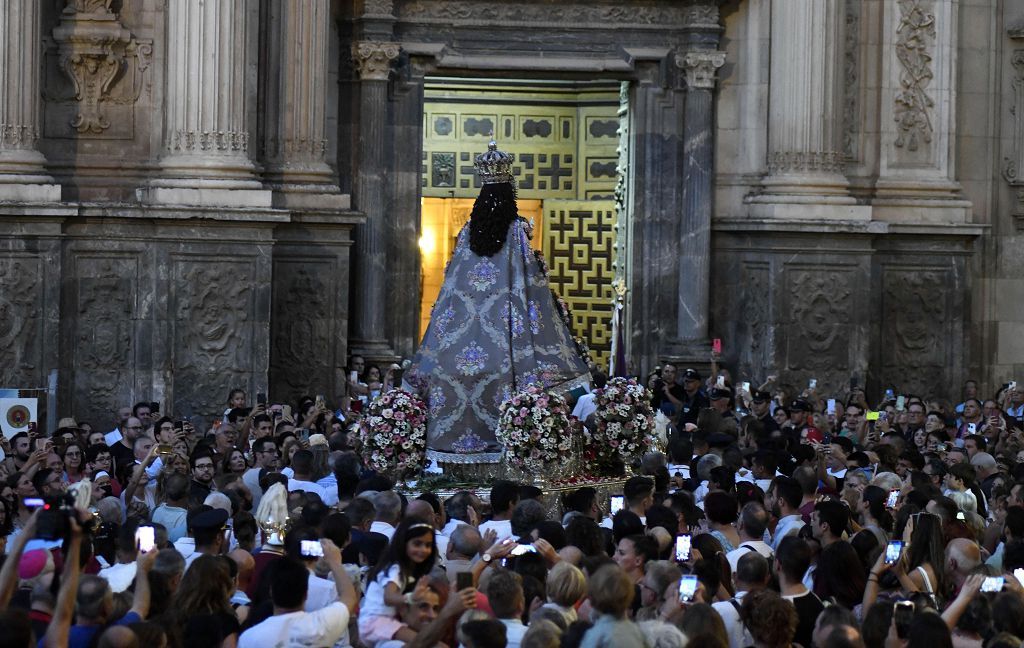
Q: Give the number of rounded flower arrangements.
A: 3